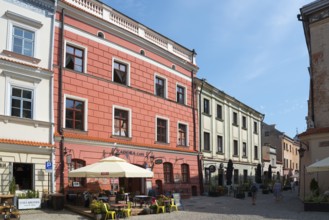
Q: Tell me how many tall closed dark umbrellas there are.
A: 3